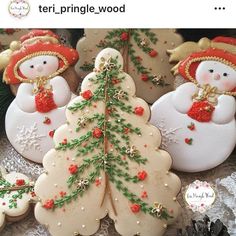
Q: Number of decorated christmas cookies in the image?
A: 5